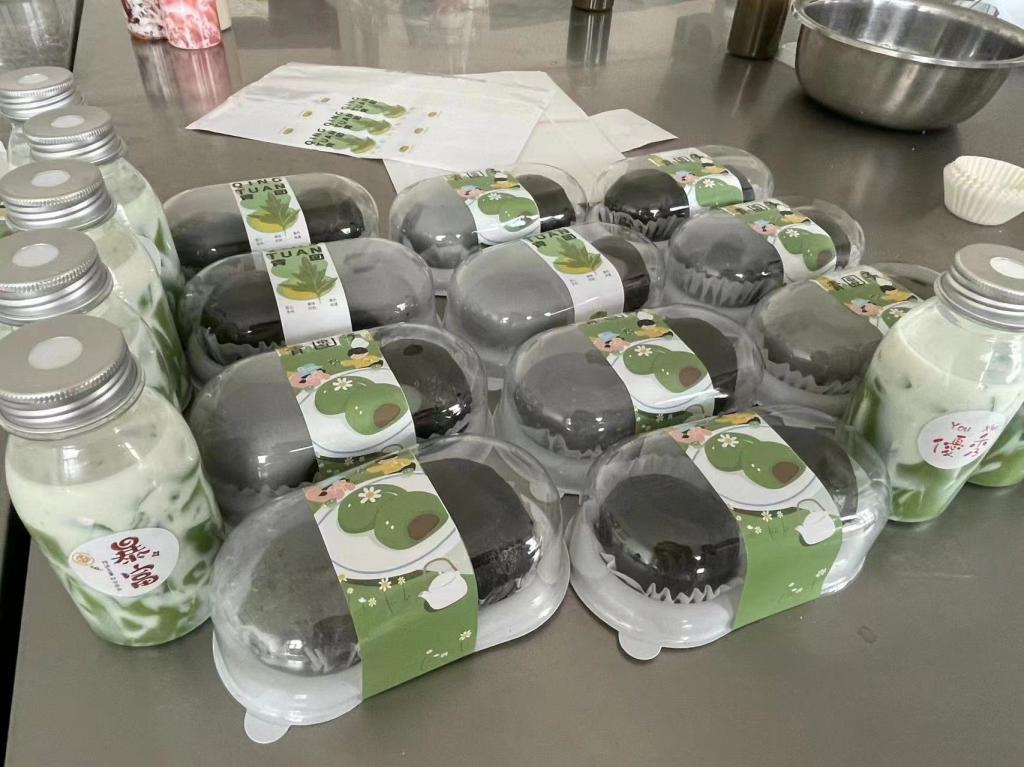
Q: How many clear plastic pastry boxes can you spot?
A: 11